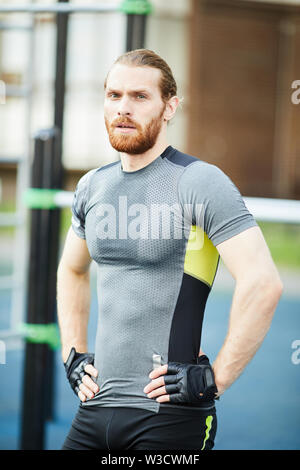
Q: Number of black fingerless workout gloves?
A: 2